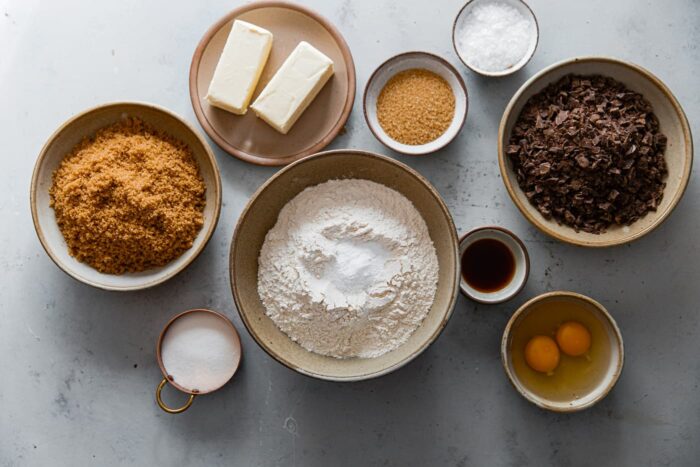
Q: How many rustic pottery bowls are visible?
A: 7